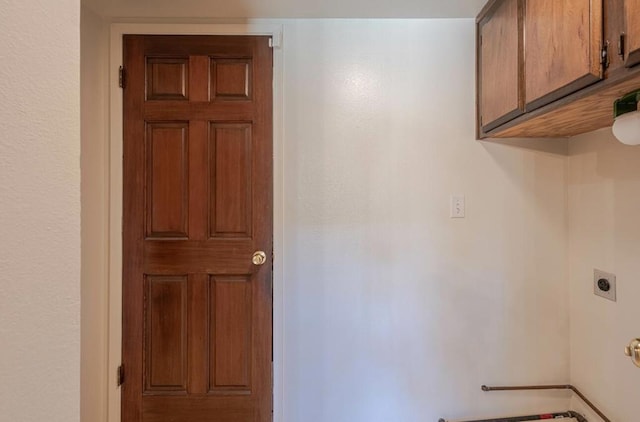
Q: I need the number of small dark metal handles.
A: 2